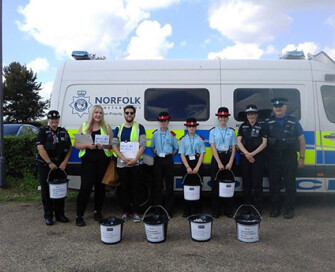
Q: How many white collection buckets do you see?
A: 7